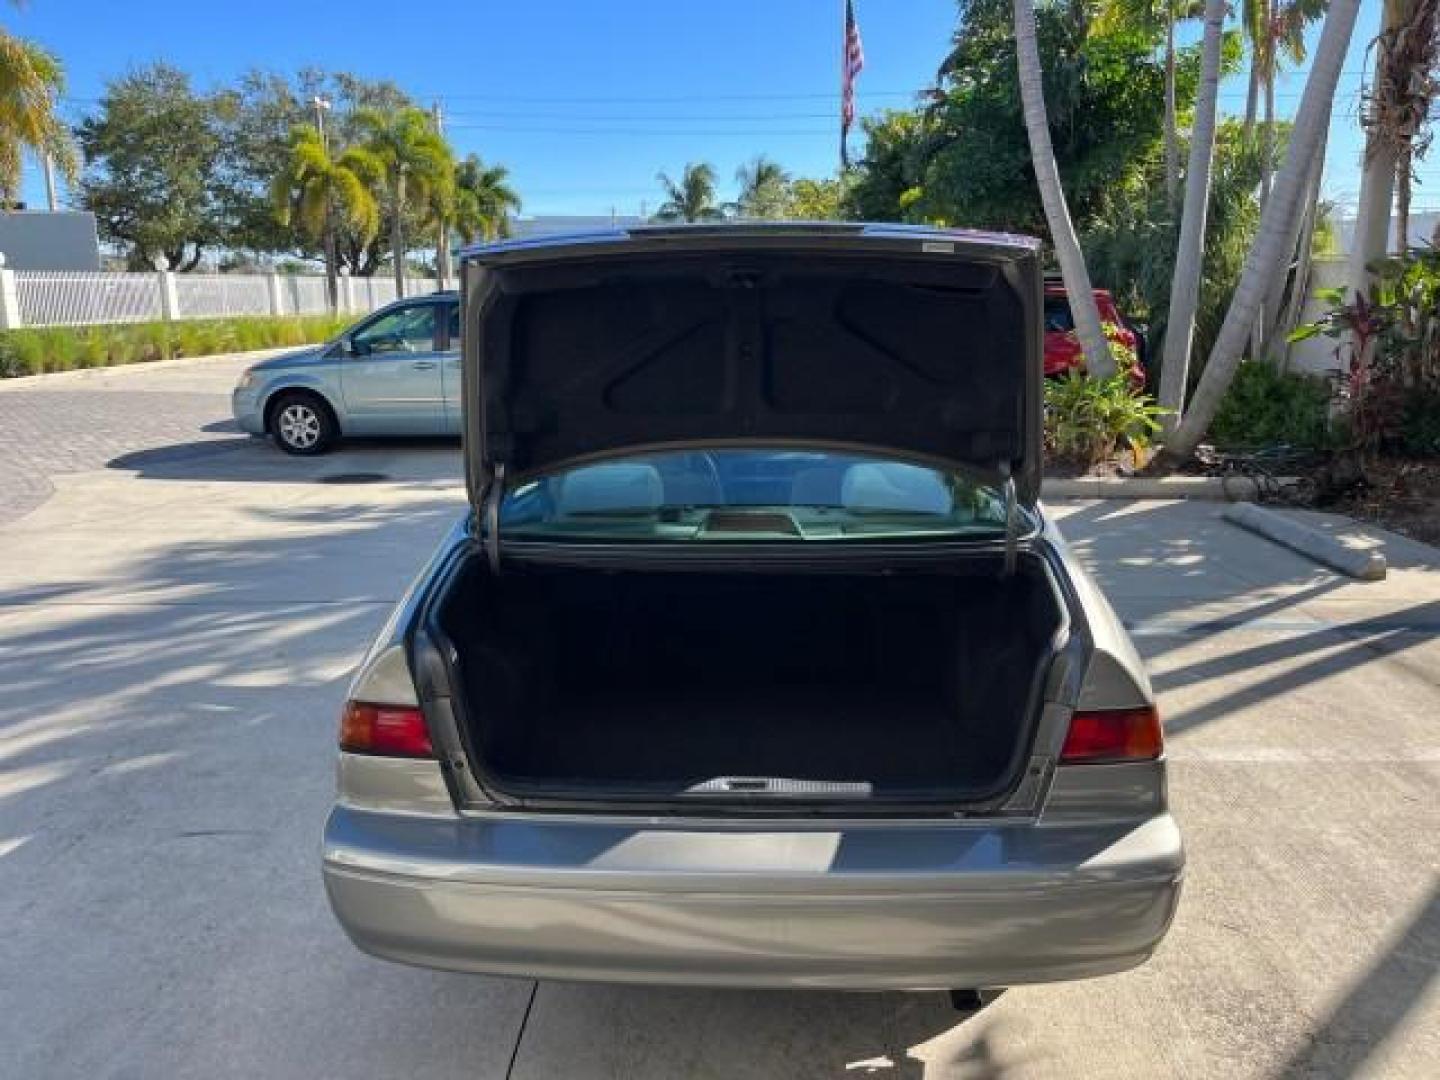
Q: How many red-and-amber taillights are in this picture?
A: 2